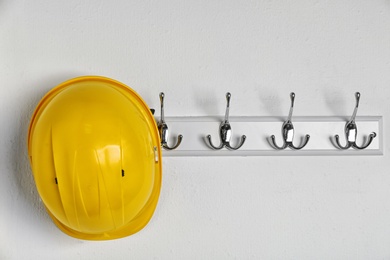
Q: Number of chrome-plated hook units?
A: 4